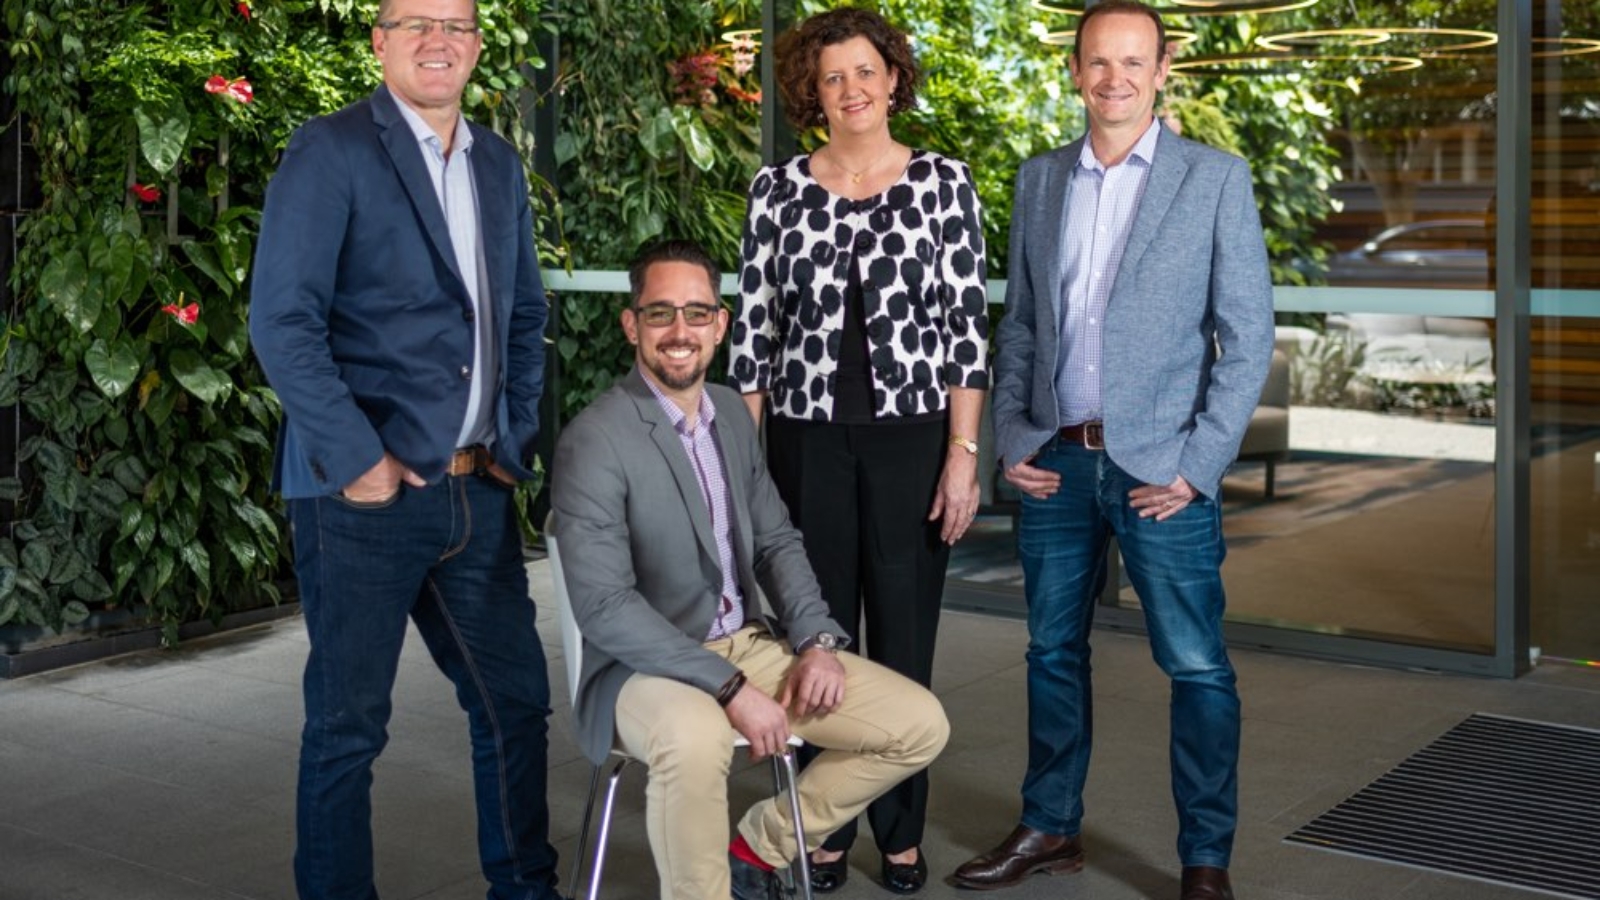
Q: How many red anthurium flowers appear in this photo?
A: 4